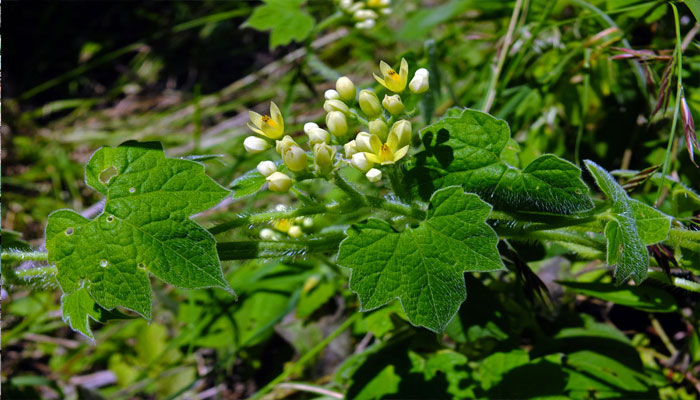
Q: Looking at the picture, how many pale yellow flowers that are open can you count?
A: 3